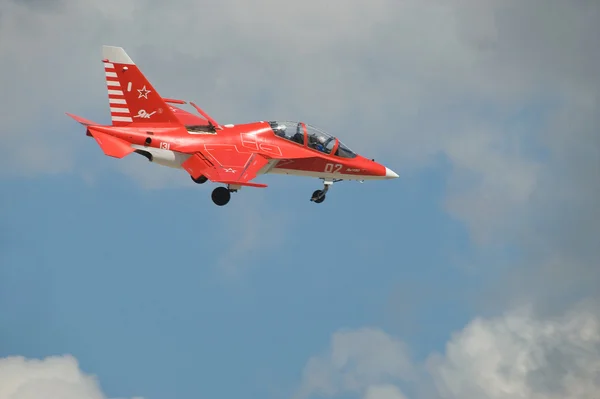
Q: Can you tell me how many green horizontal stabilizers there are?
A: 0